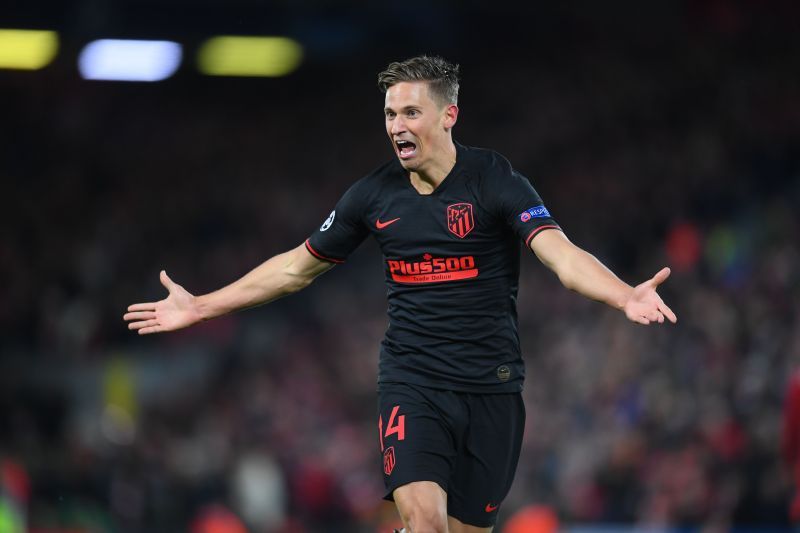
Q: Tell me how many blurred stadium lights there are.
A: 3